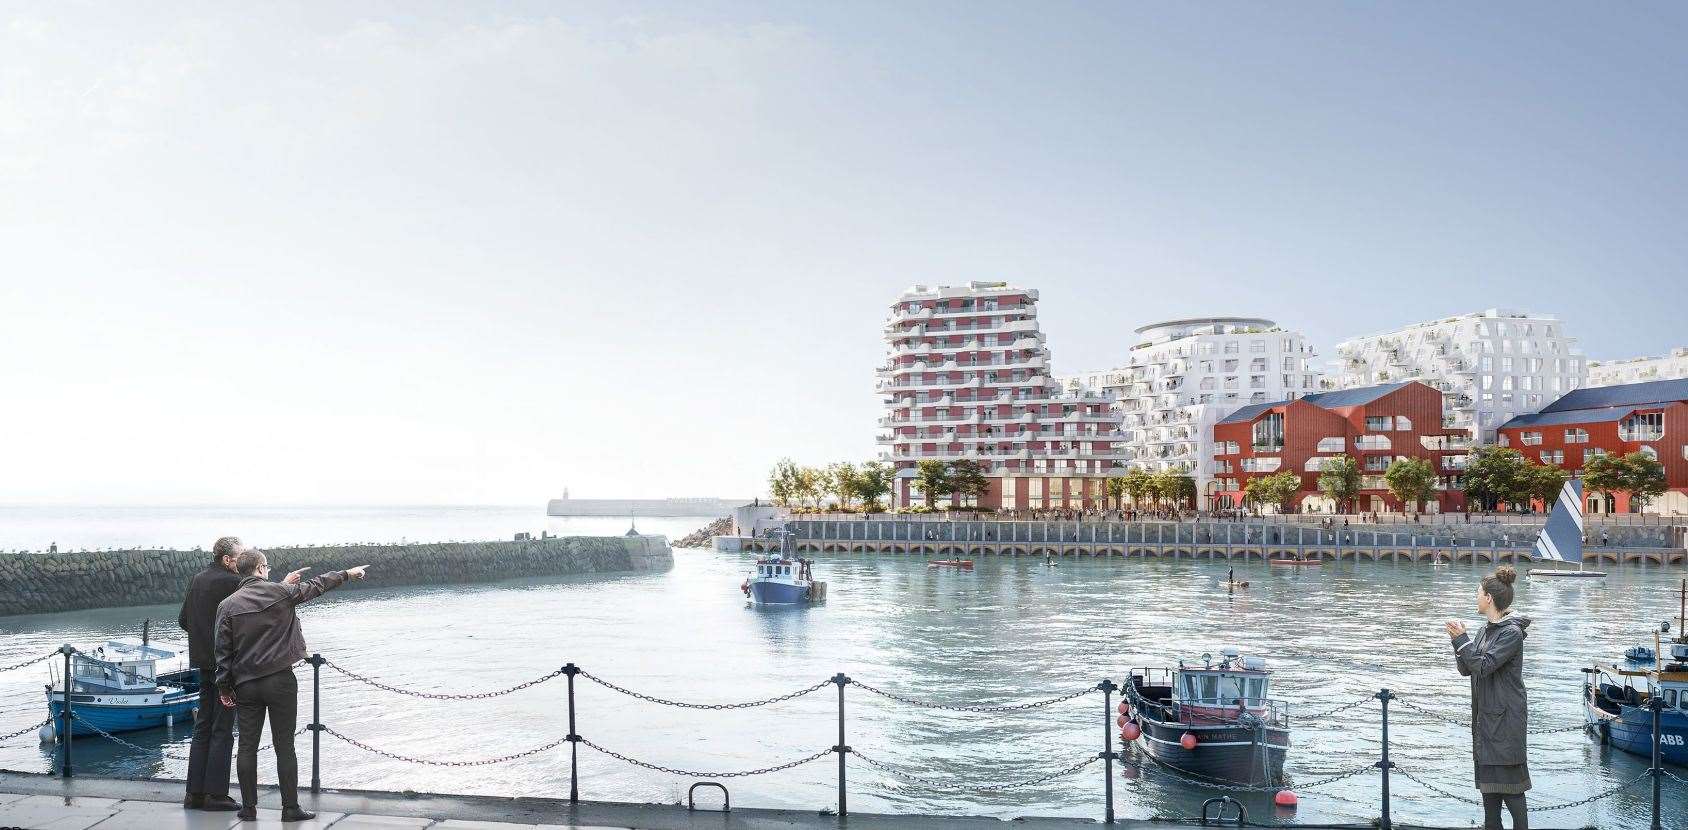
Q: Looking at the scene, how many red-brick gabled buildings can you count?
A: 2